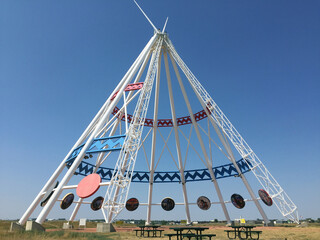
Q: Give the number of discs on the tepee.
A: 9